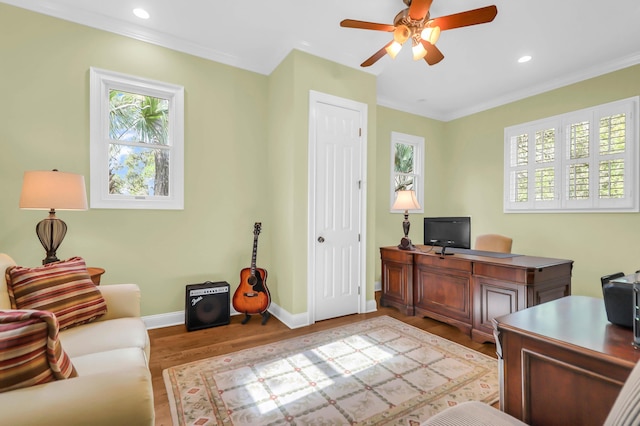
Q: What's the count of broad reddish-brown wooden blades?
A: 5